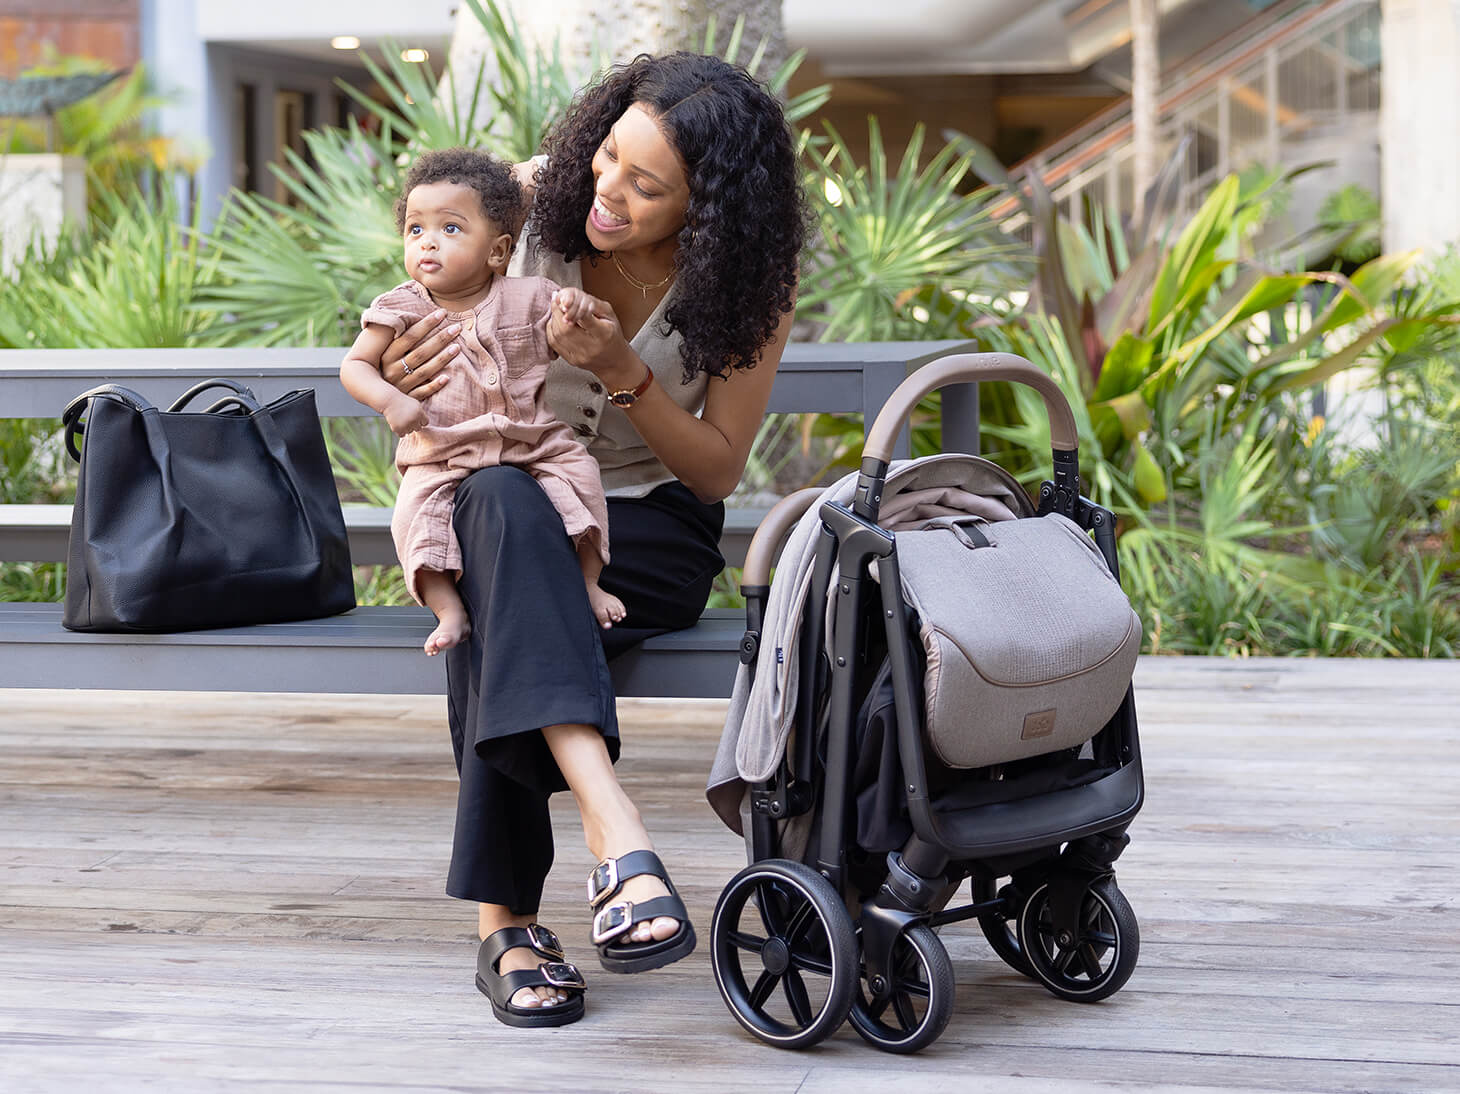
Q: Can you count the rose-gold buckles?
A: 4